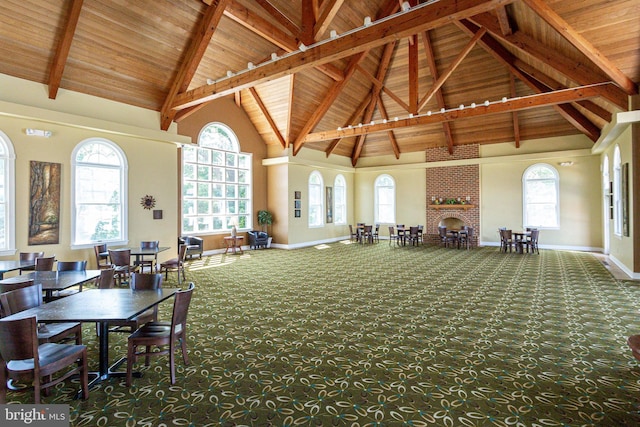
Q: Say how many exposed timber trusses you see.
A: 2